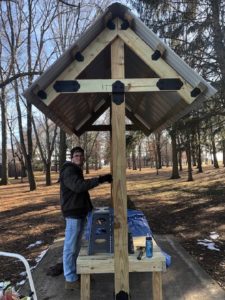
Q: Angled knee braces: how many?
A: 0